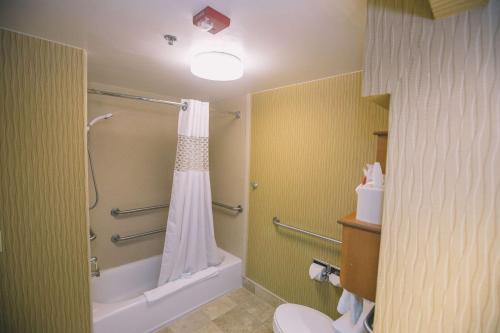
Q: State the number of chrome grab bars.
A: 4